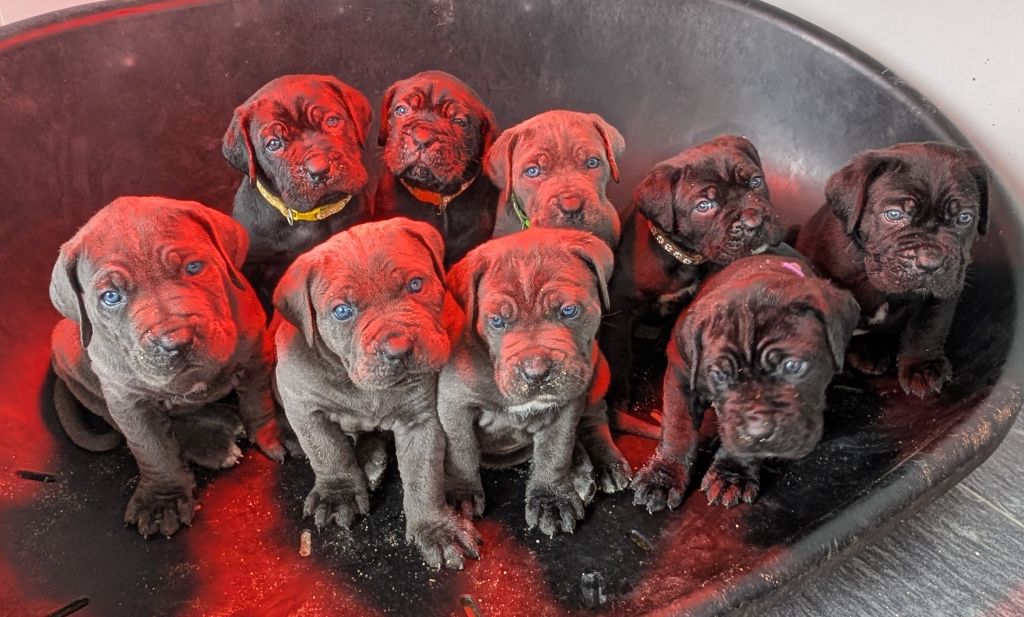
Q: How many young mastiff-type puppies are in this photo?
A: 9